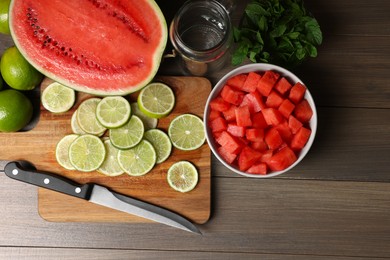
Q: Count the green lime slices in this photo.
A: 14